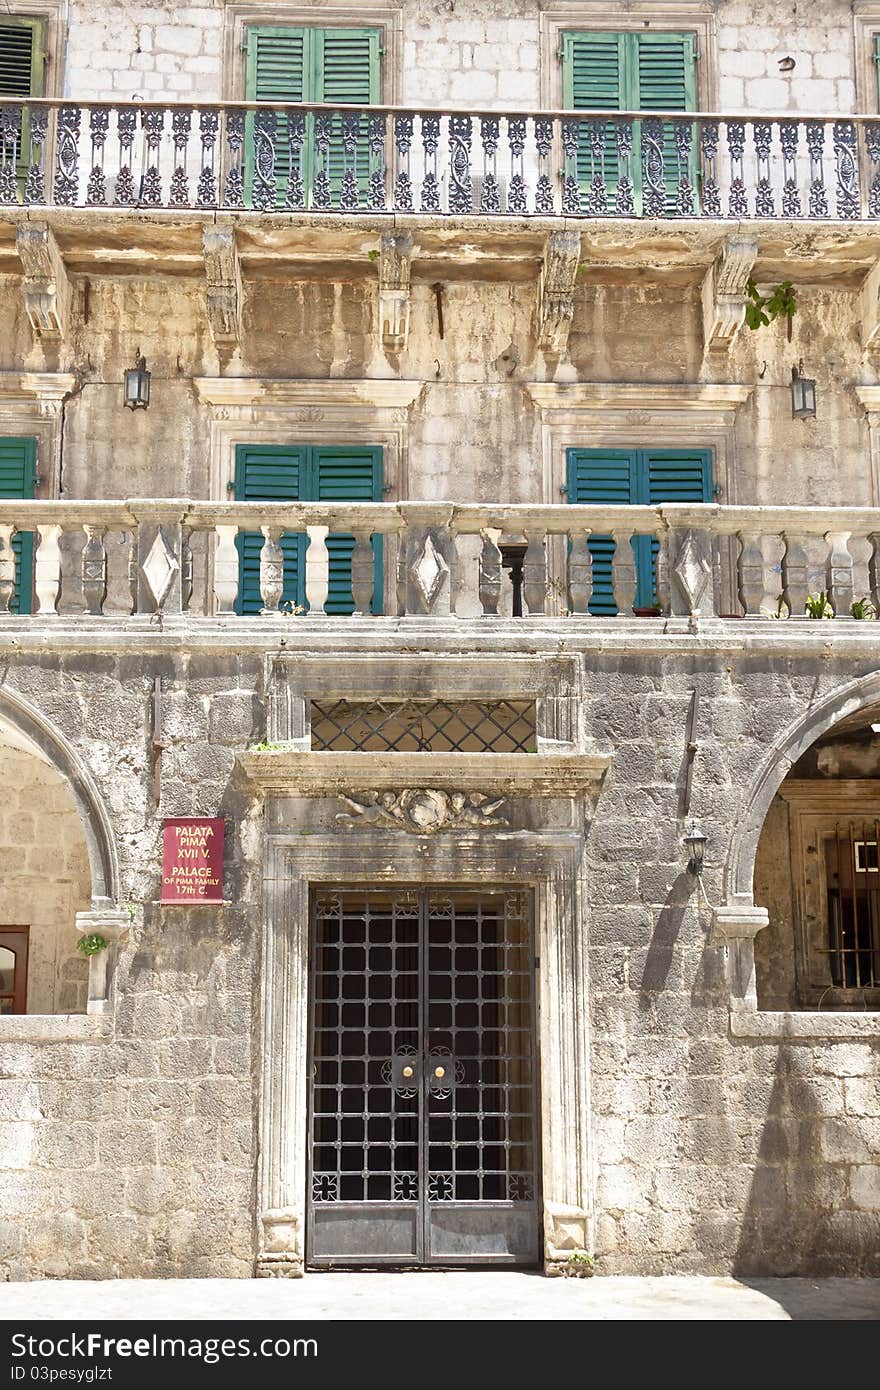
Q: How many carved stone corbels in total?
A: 6